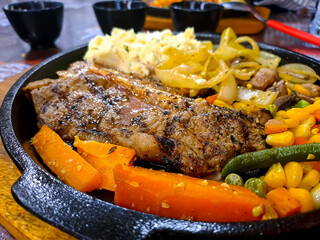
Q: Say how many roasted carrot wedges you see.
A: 3